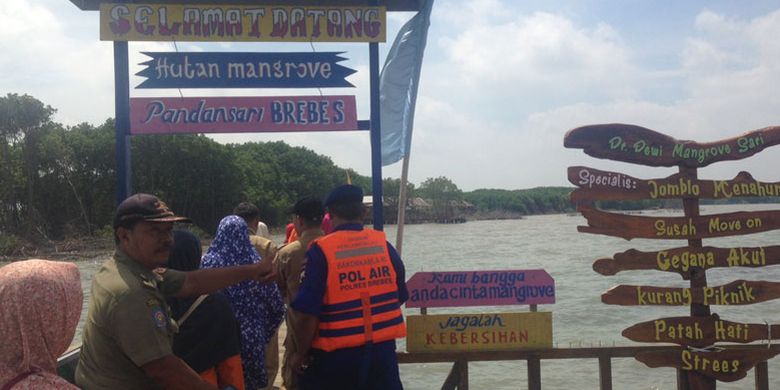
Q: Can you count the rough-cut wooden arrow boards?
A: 7